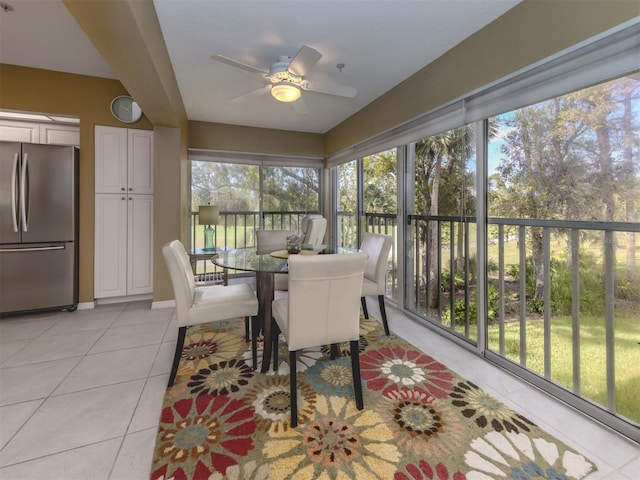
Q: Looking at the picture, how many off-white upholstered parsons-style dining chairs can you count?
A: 4